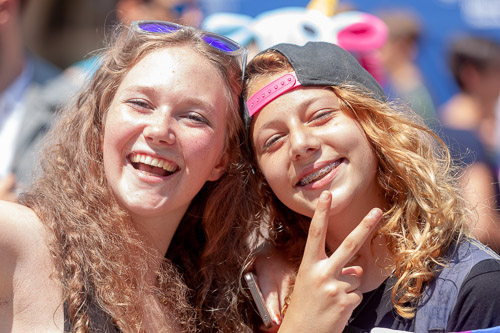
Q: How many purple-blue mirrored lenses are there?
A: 2